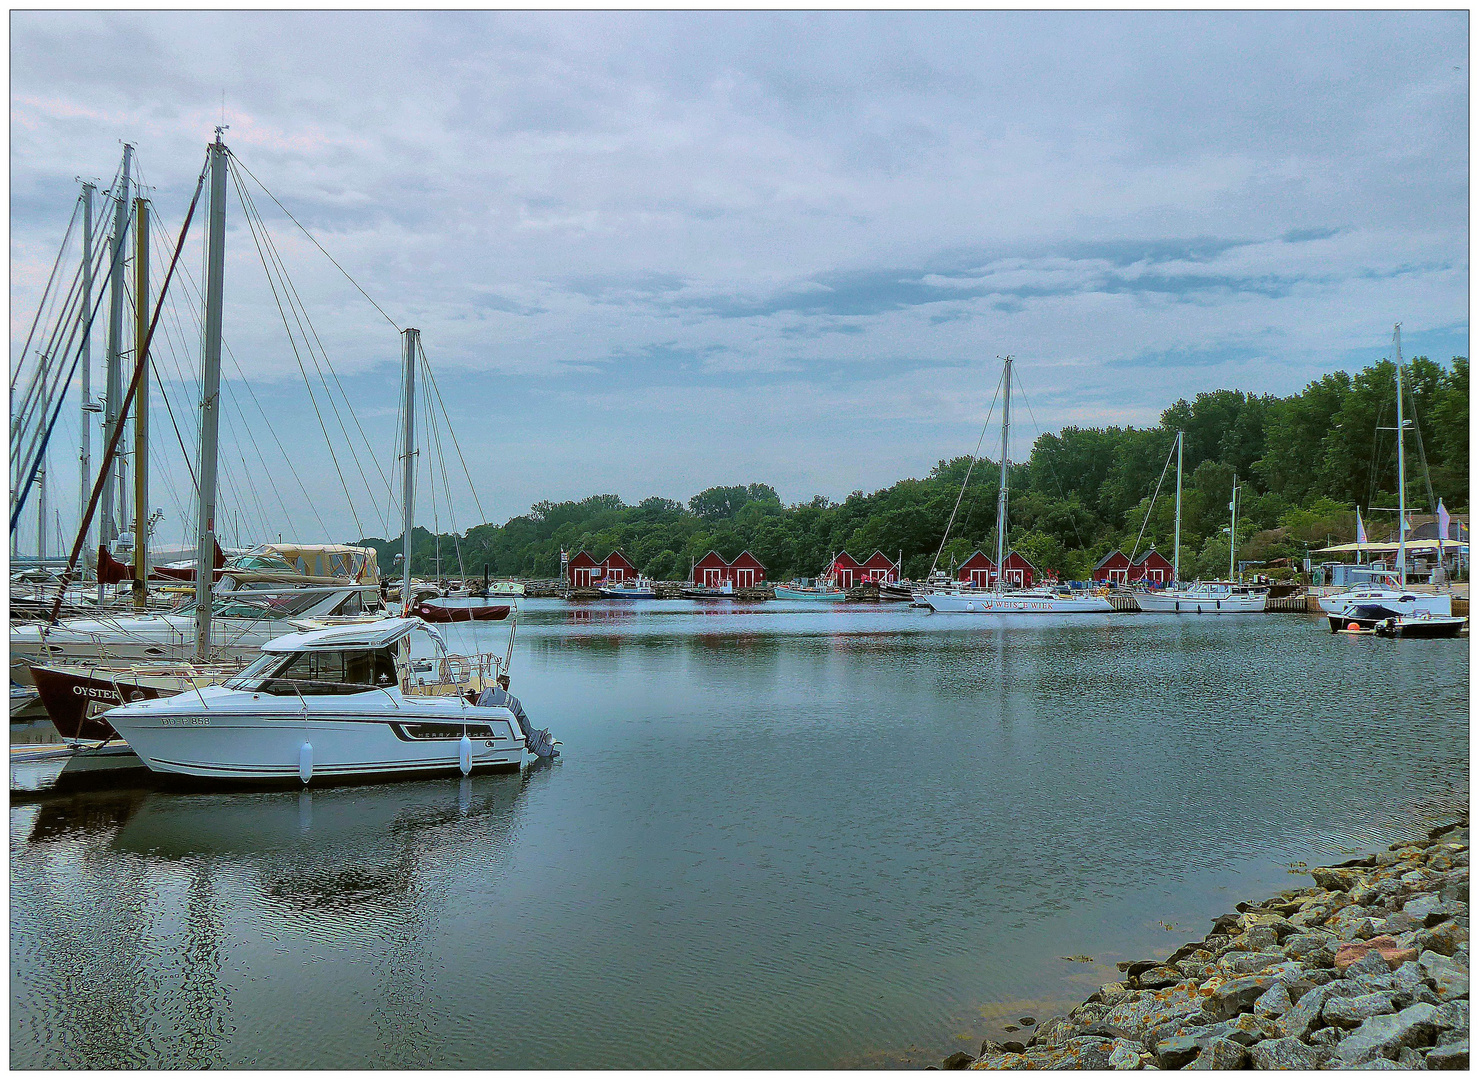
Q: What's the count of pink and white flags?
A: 2